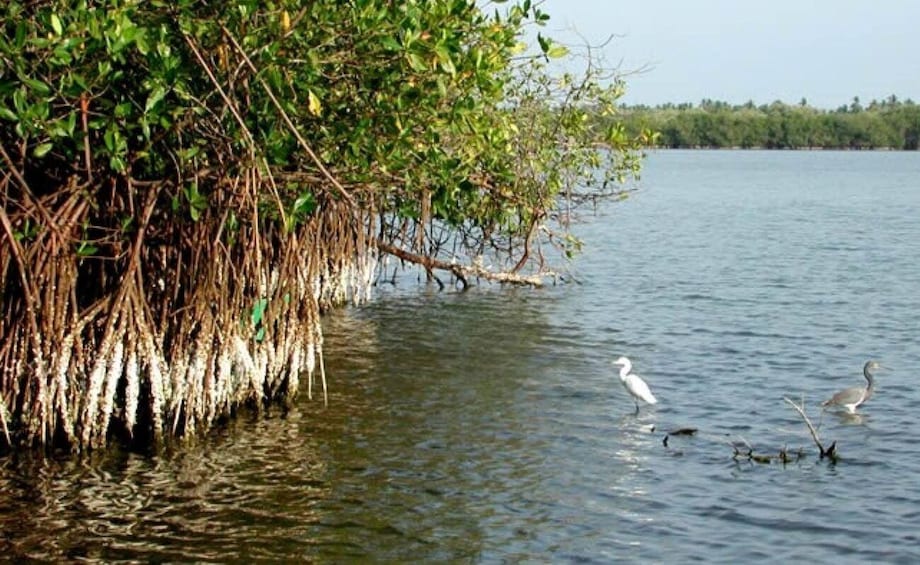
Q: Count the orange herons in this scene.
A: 0